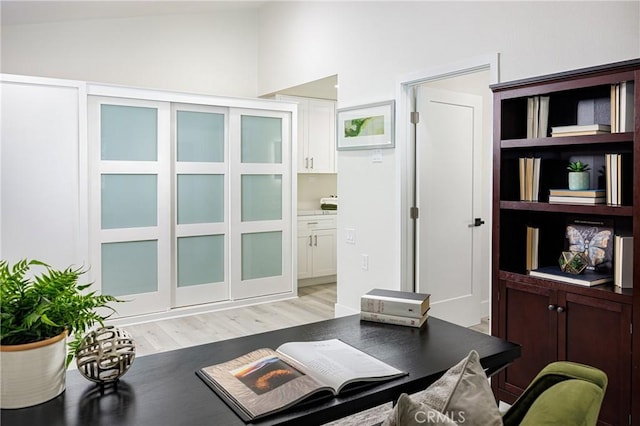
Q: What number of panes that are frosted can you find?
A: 9